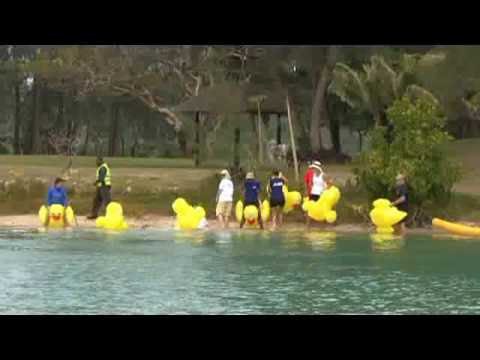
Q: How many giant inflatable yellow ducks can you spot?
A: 7